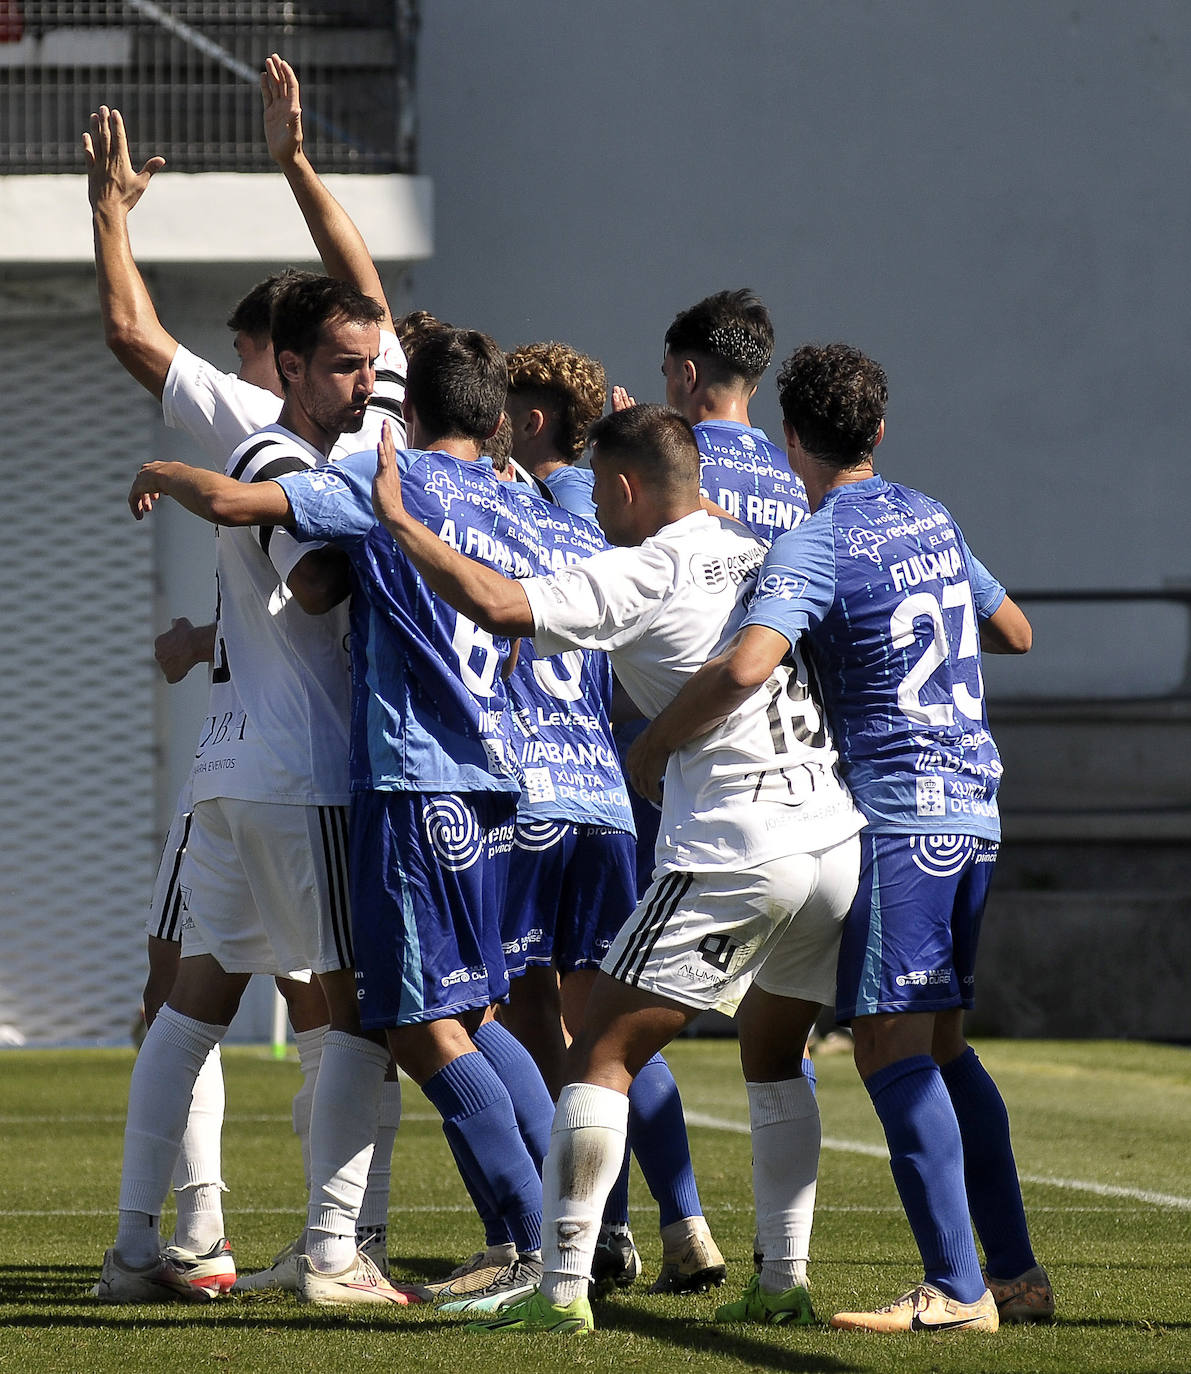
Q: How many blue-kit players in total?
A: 5